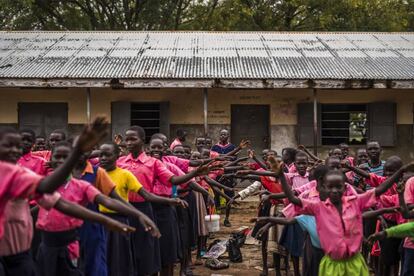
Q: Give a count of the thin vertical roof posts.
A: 3